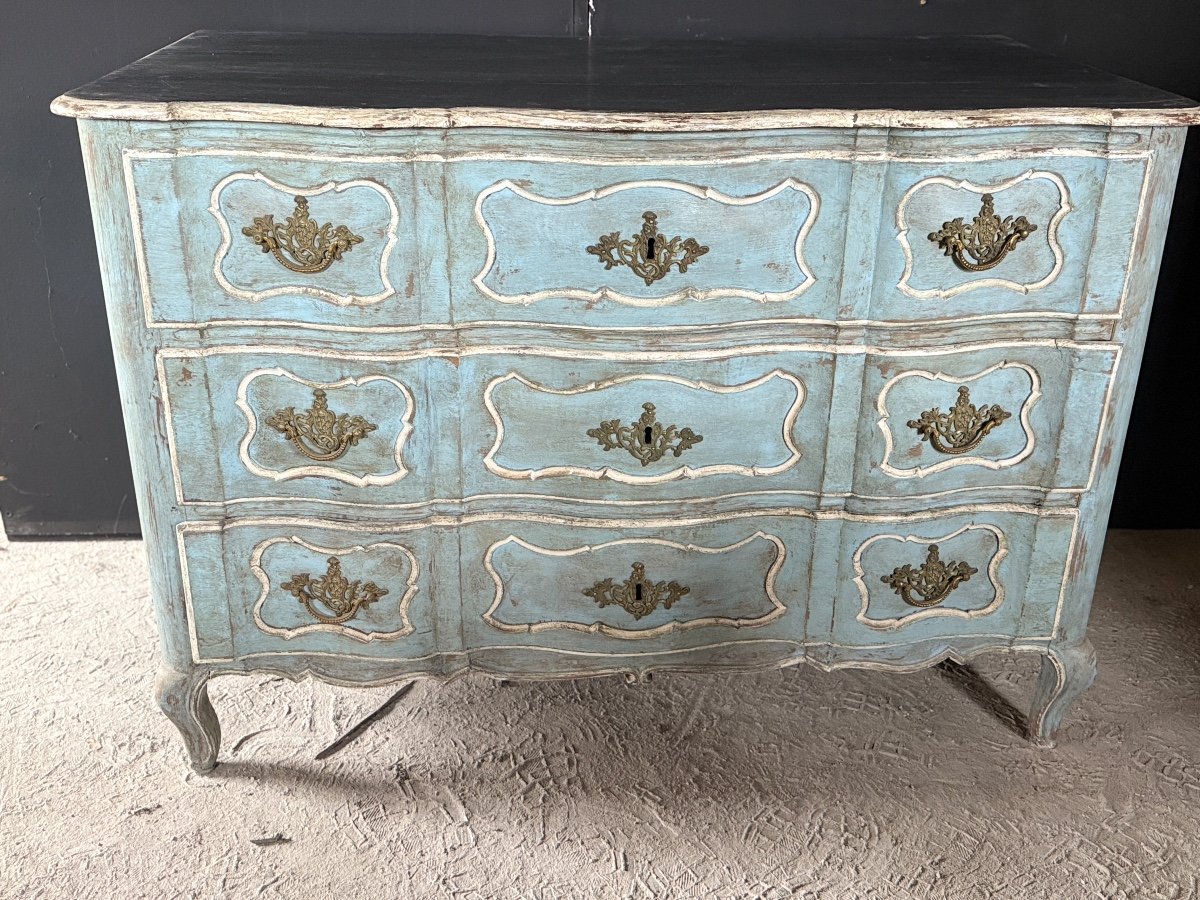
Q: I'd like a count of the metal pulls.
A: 6